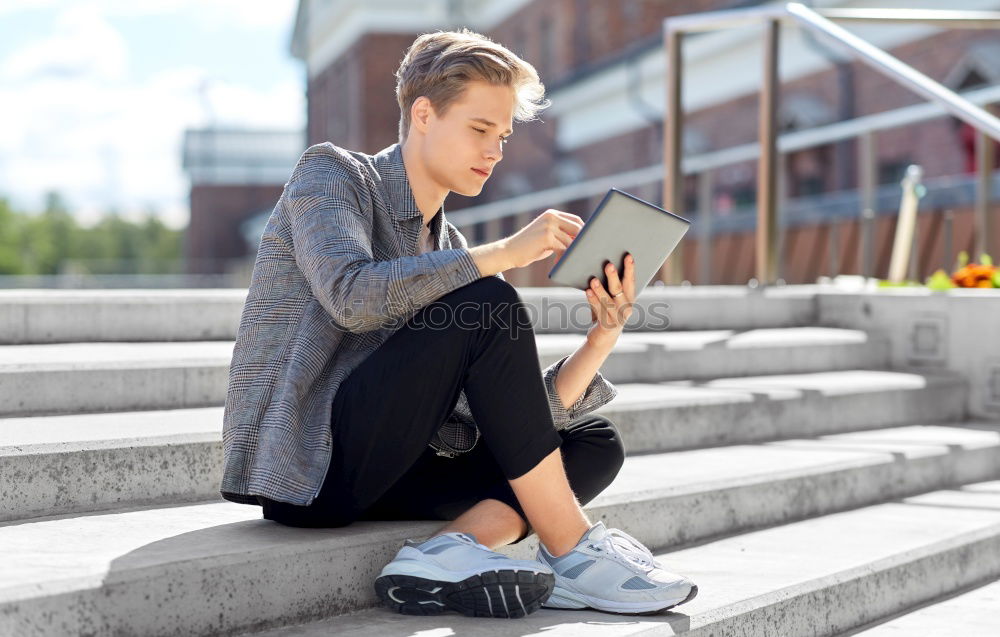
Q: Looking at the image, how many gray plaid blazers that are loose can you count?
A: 1